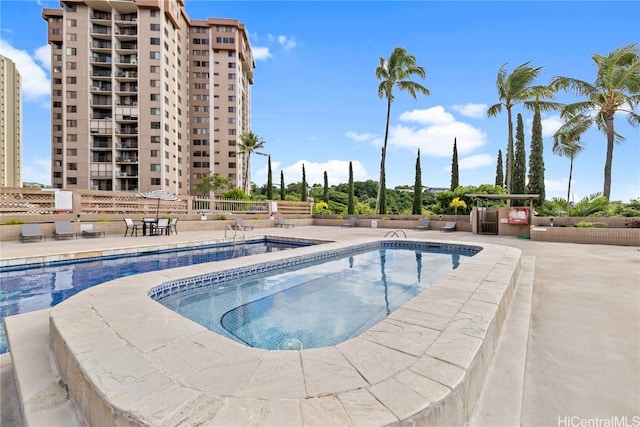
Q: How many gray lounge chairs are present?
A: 8